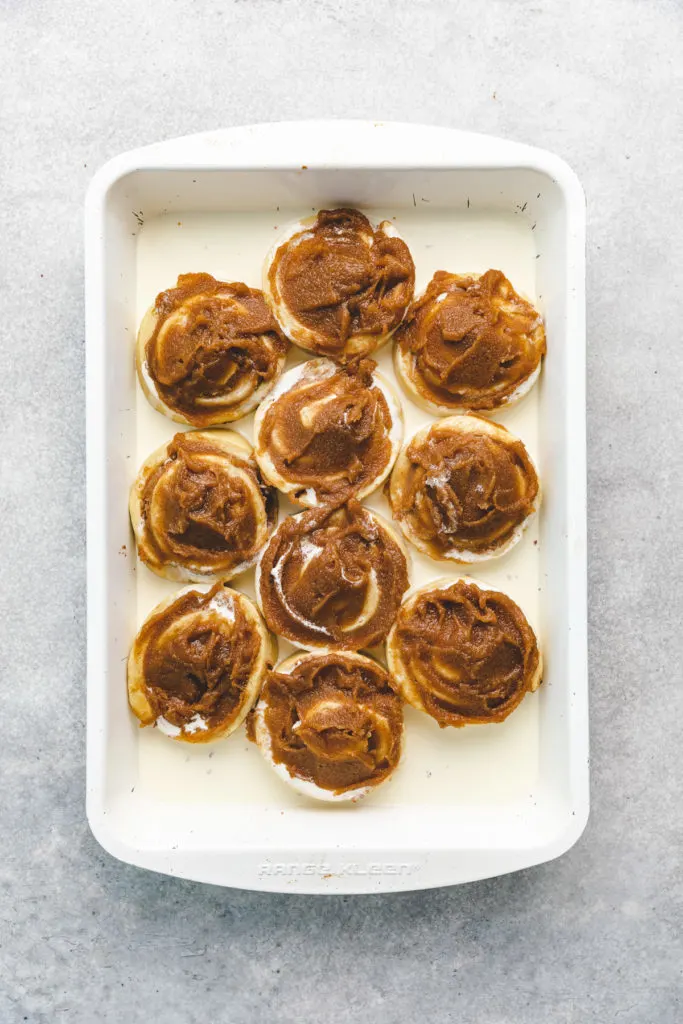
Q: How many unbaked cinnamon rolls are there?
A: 10